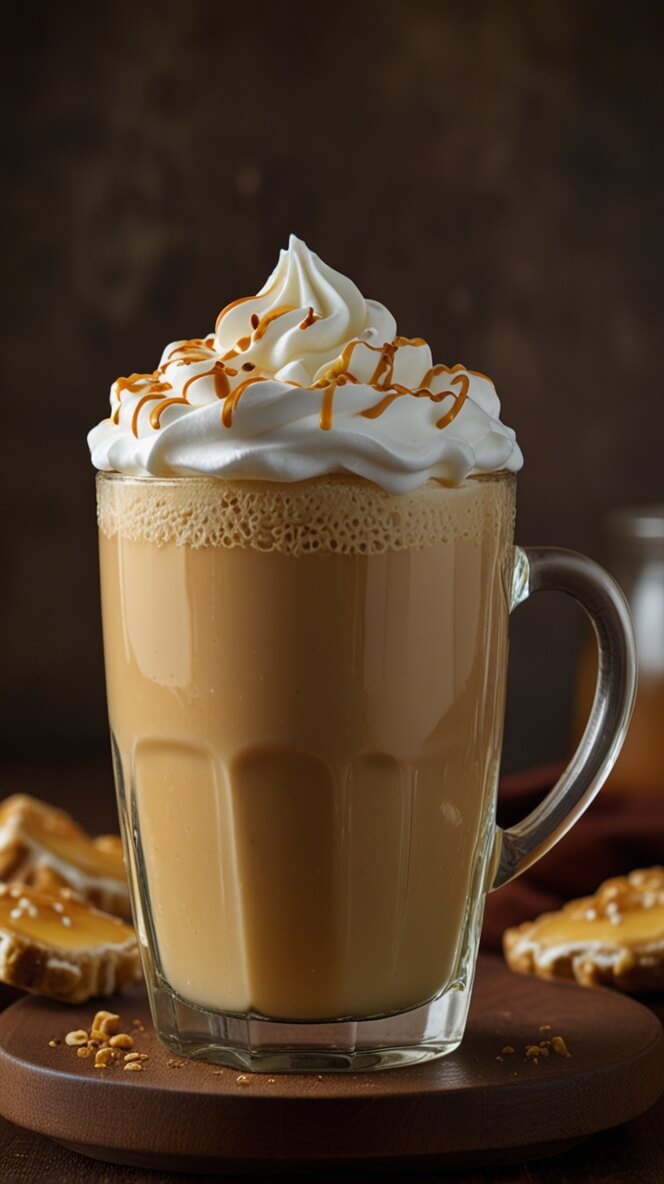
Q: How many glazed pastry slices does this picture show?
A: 3